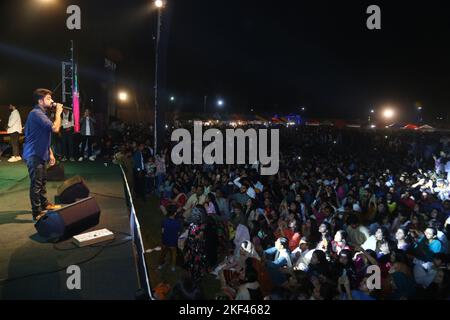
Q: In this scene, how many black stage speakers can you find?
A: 3